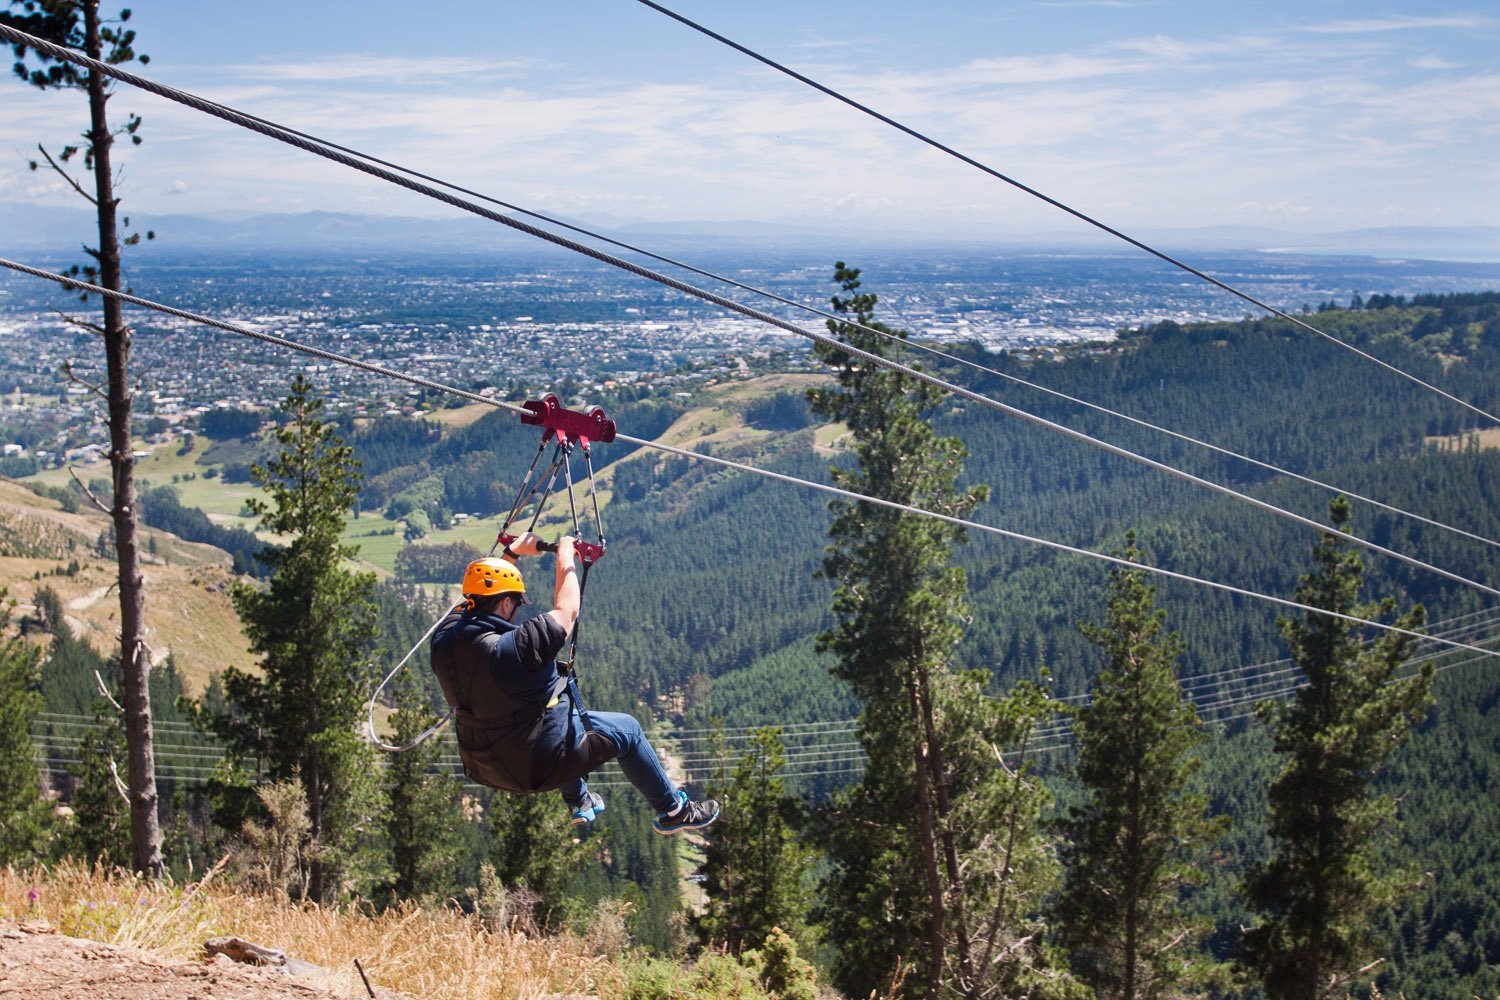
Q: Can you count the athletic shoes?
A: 2